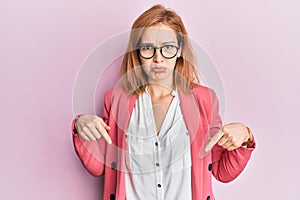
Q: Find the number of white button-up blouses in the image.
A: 1